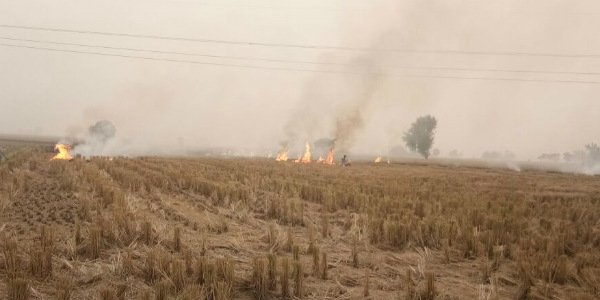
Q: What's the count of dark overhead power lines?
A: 3